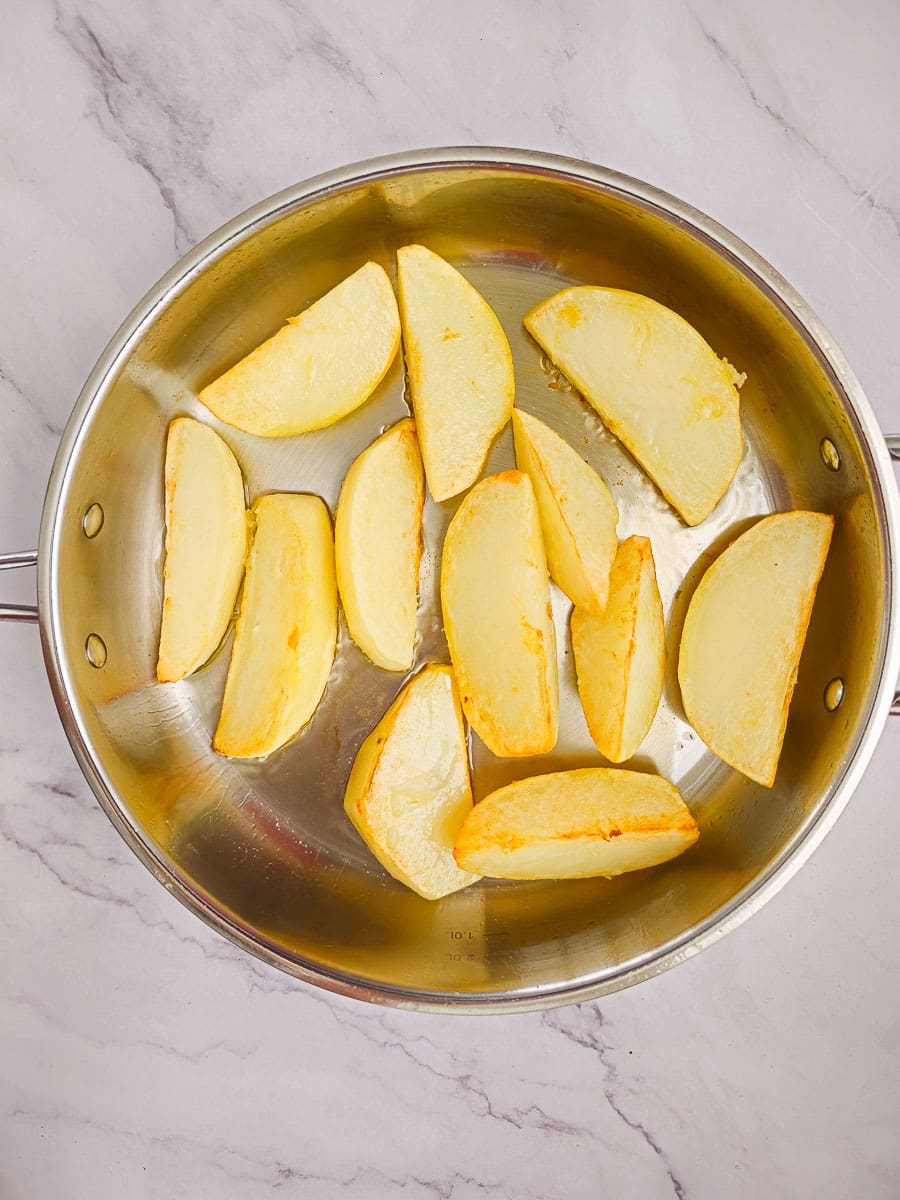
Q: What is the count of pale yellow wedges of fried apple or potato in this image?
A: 12